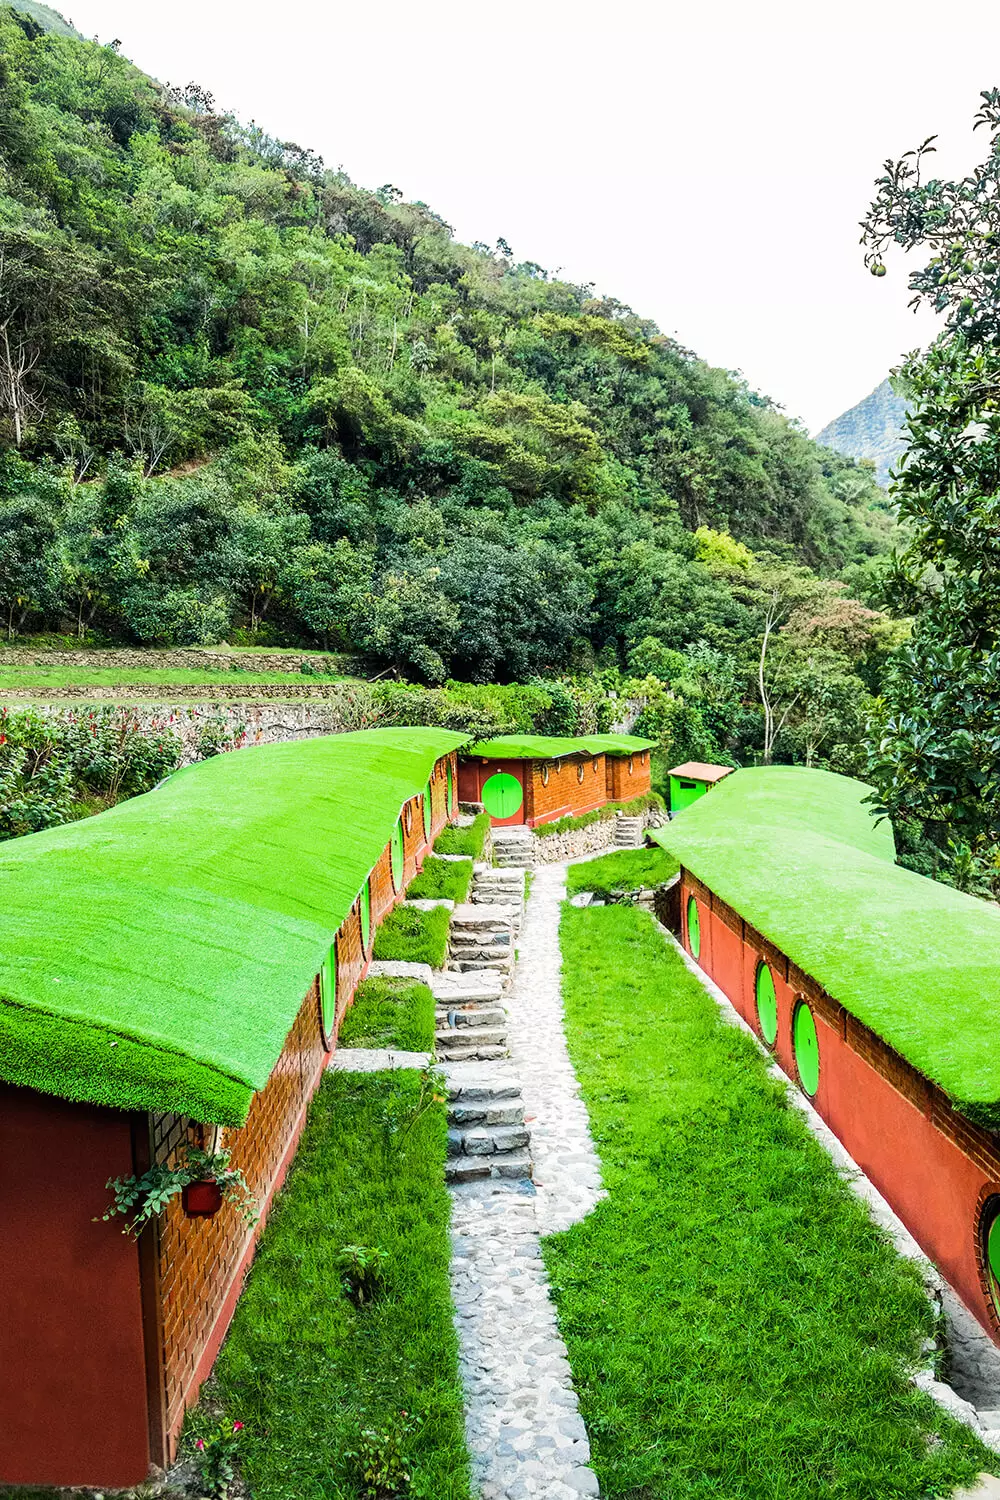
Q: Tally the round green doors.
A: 10